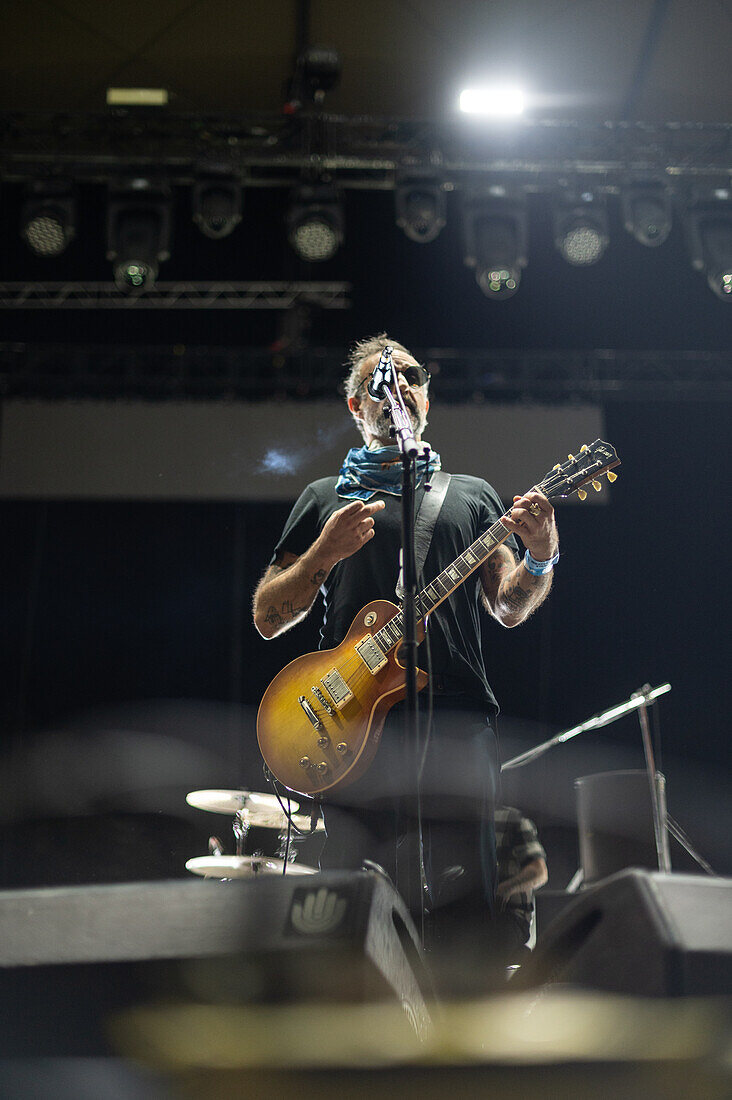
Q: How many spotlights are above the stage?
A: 9